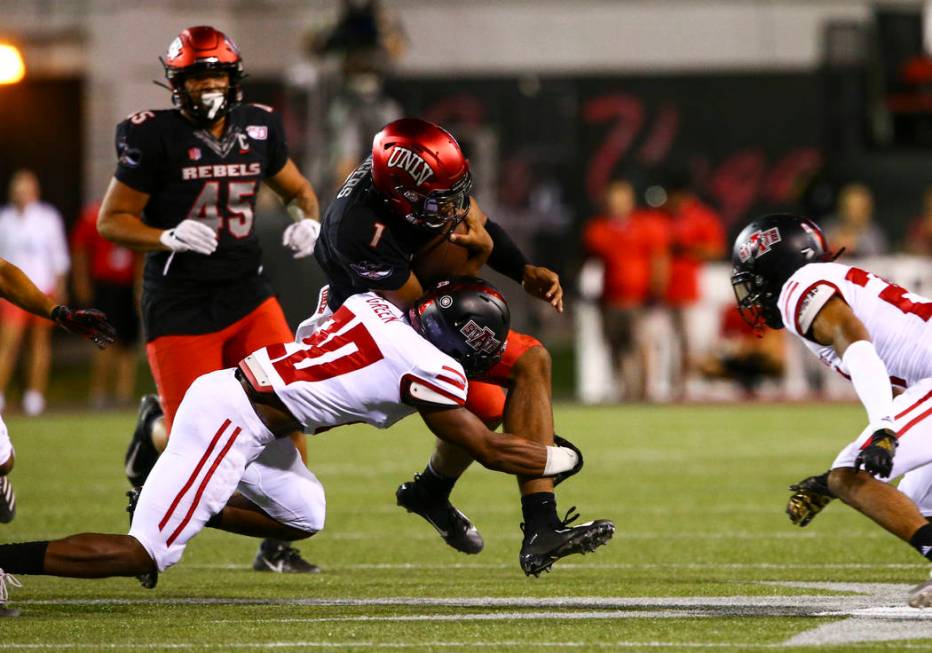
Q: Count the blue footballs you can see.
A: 0